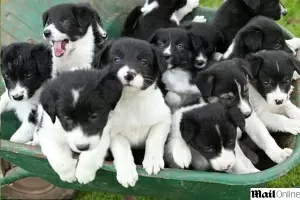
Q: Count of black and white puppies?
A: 13